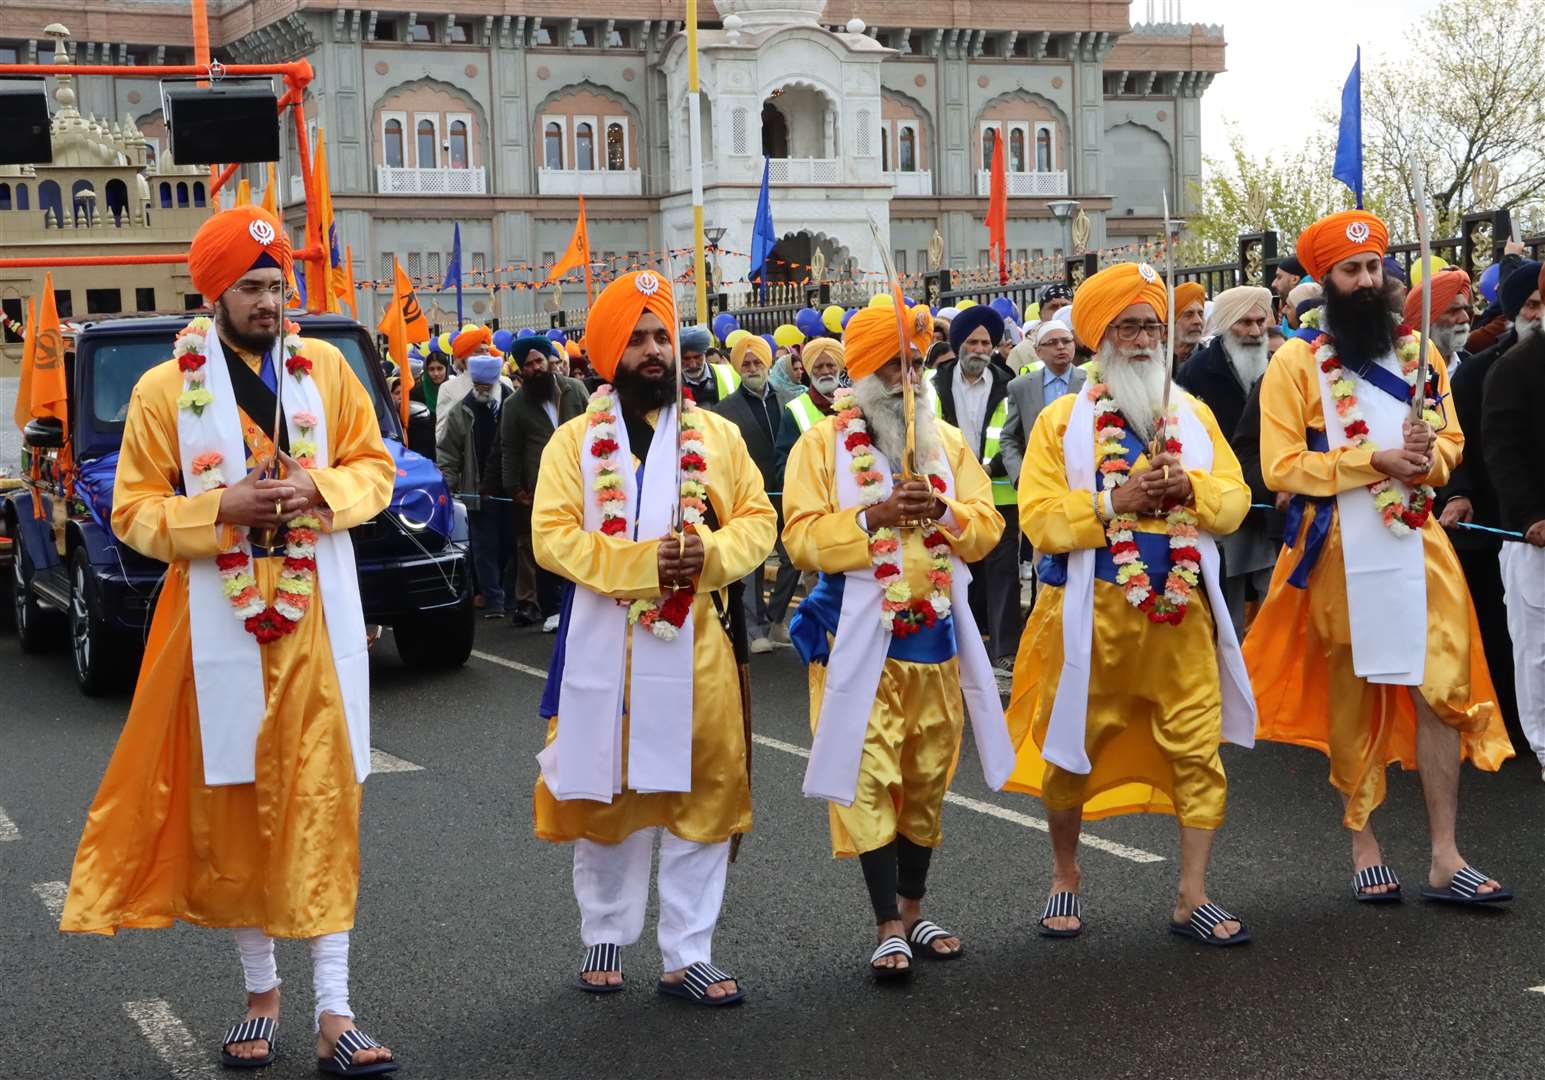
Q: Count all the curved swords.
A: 5